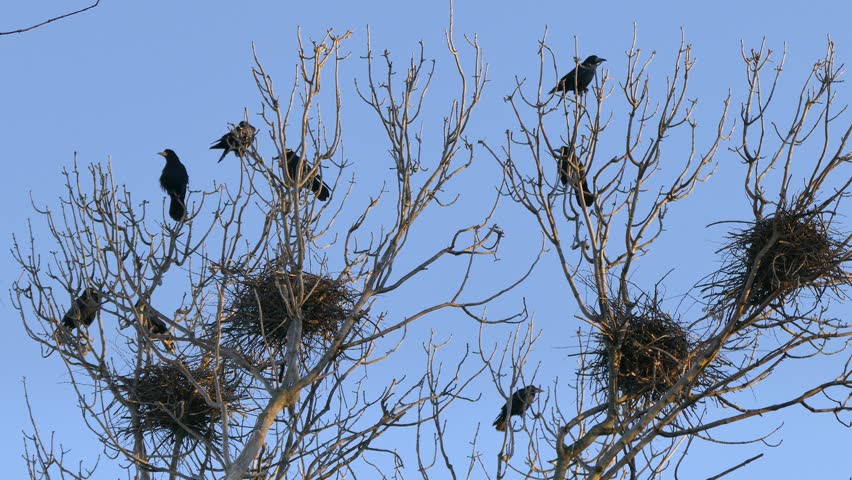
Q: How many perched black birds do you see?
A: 8